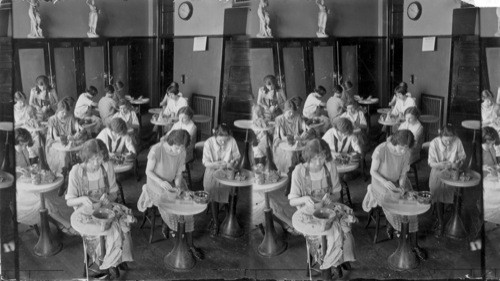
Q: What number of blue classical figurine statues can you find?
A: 0